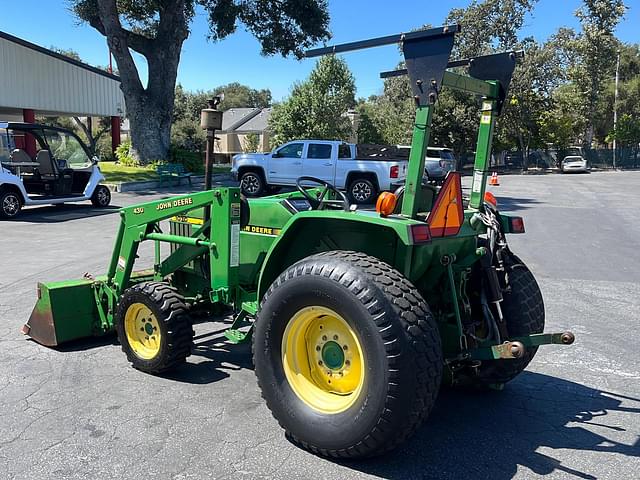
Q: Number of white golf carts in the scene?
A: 1